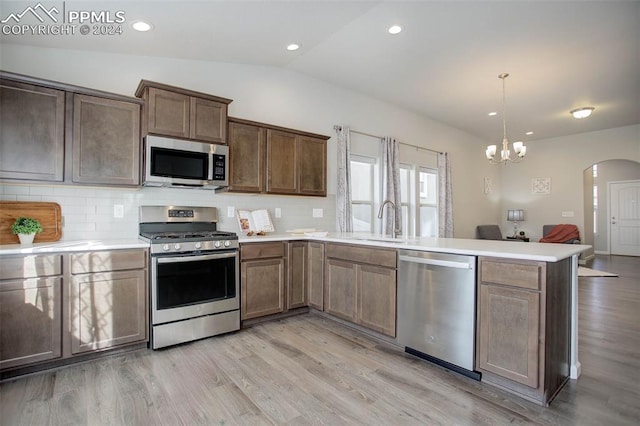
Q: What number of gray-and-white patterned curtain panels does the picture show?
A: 3